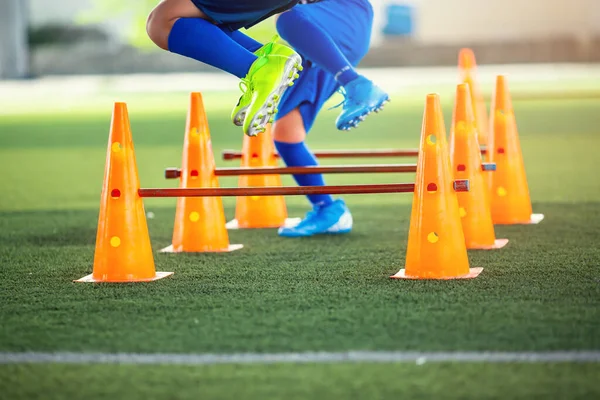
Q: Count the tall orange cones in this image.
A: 7